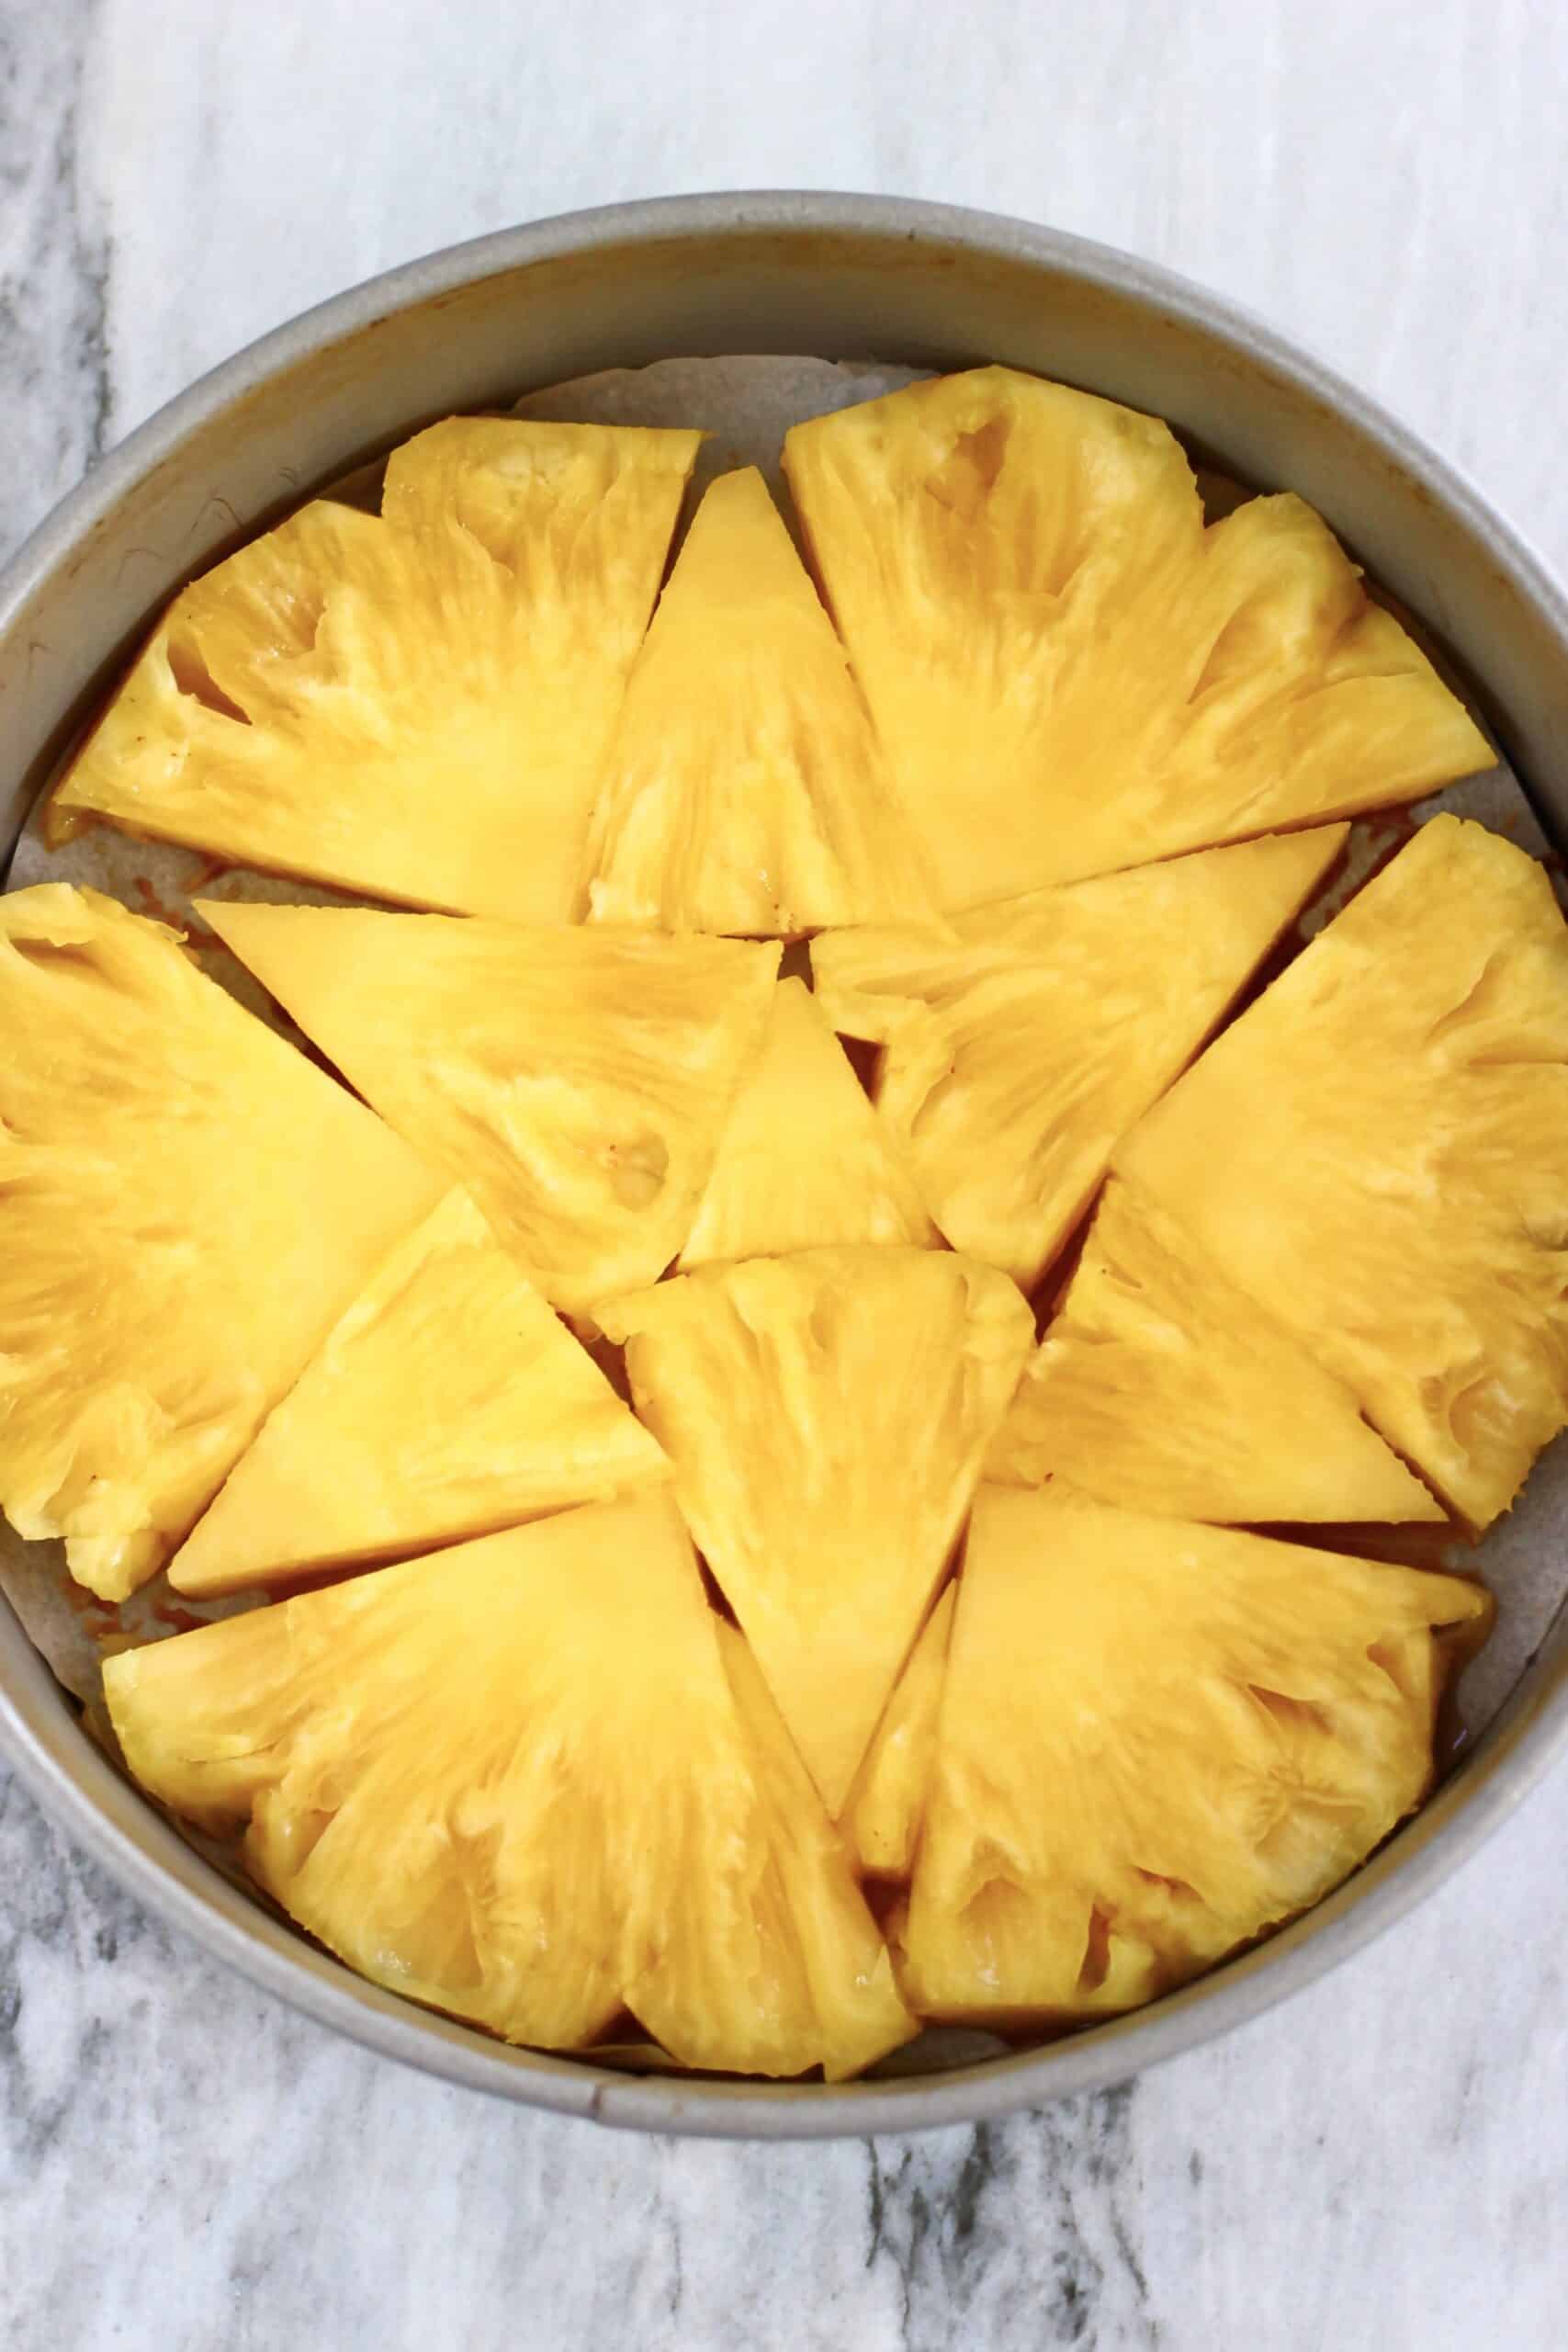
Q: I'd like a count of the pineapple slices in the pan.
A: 13